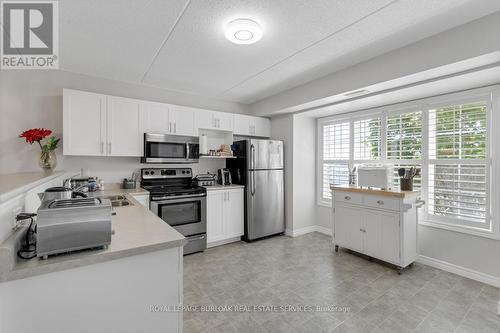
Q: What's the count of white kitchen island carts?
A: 1